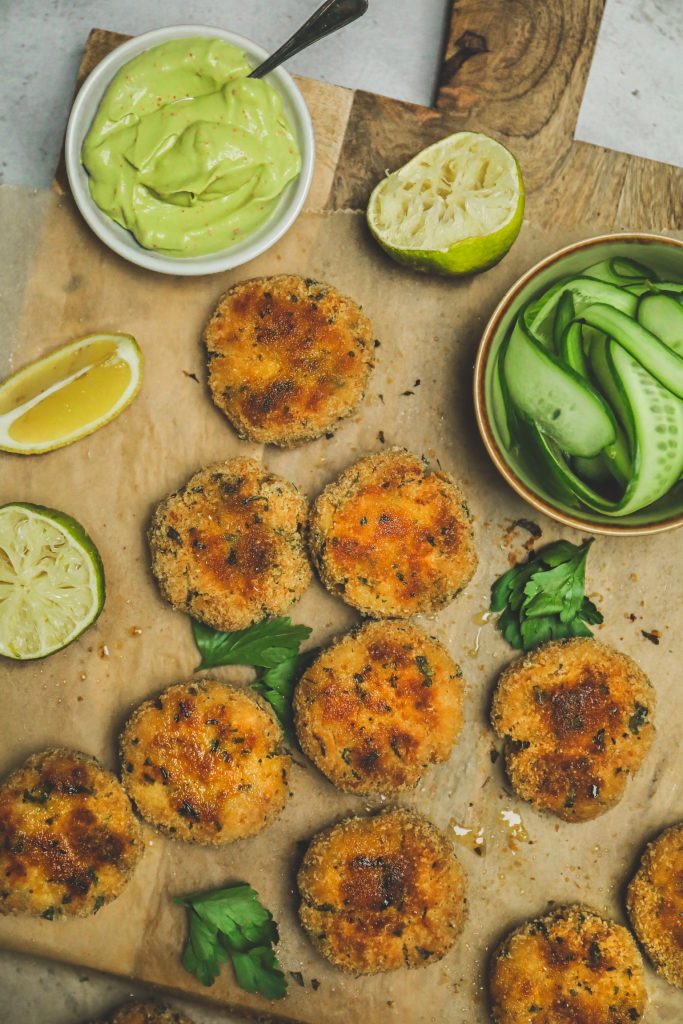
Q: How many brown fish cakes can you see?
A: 11